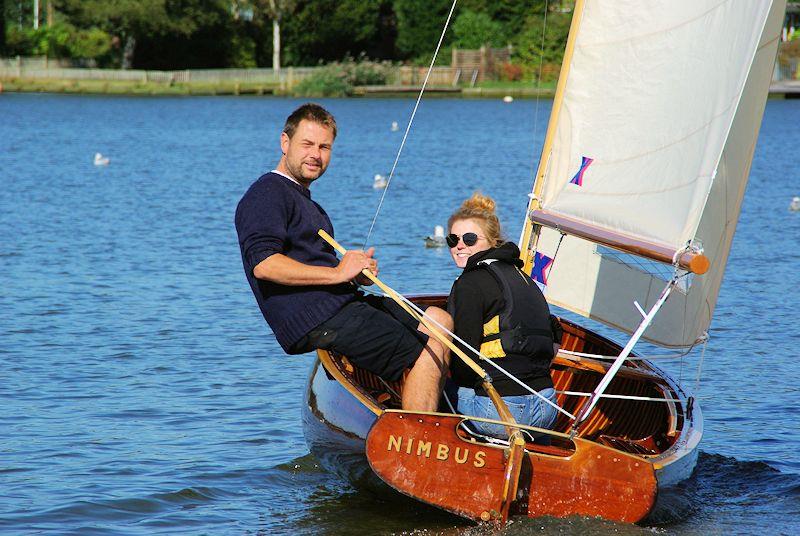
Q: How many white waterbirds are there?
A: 5